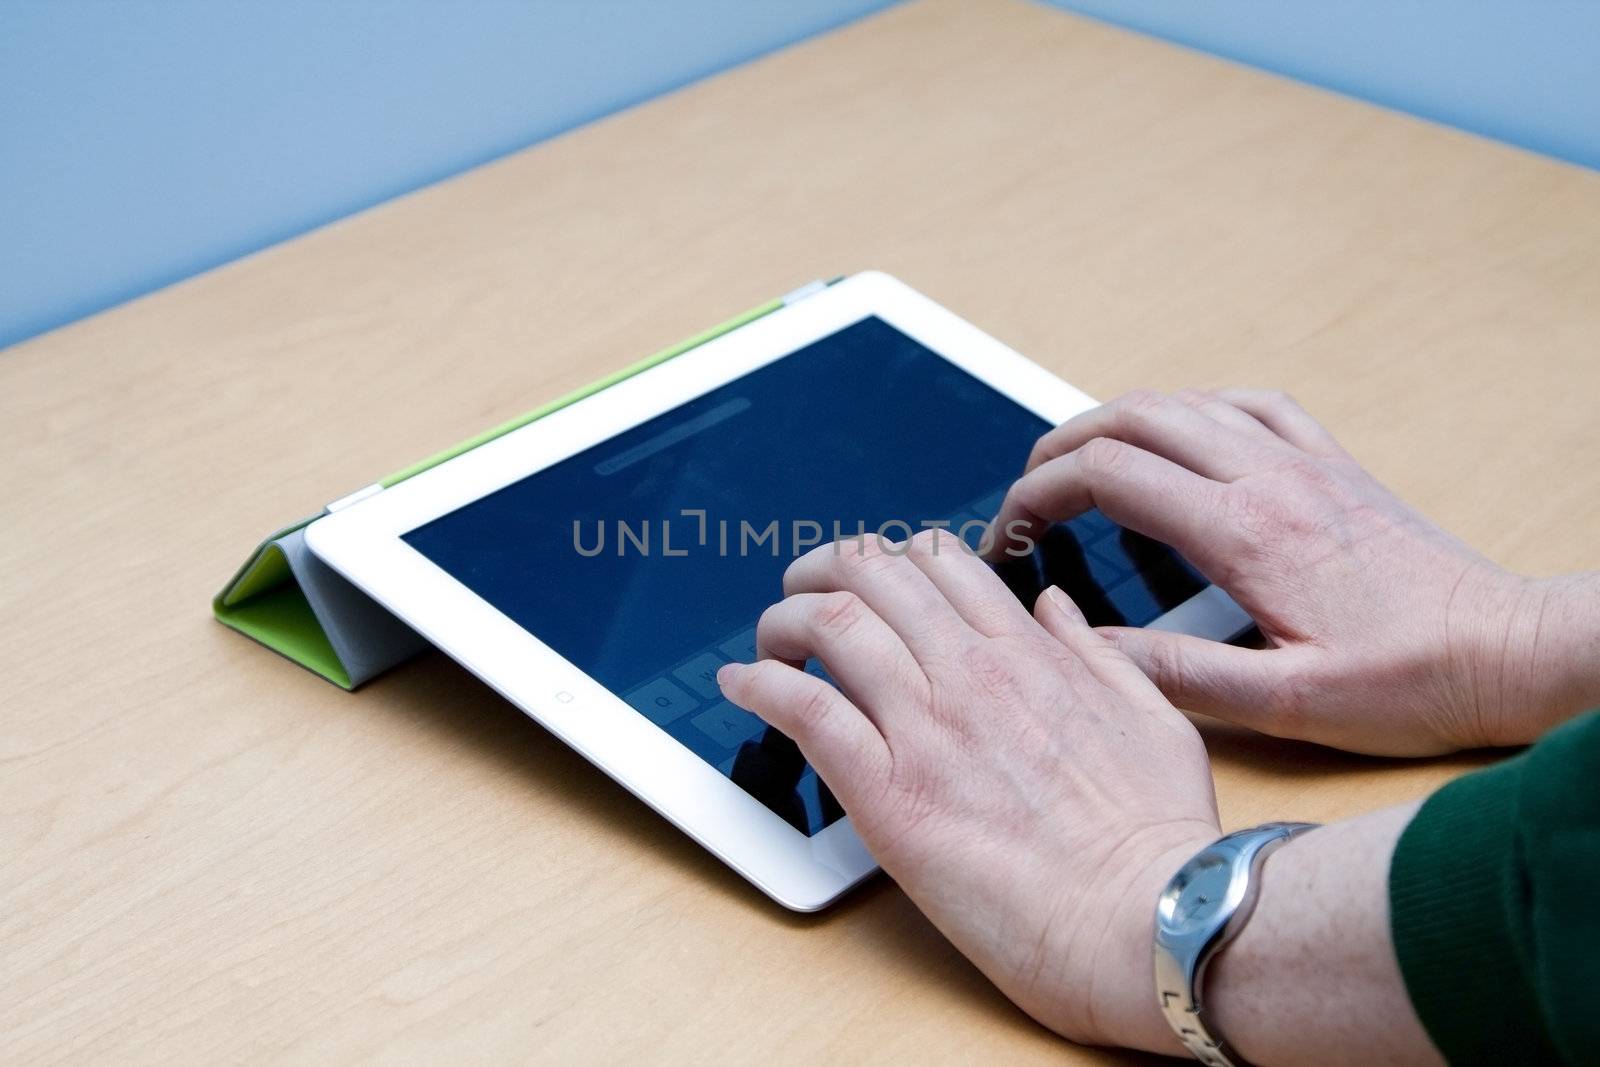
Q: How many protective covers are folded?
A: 1